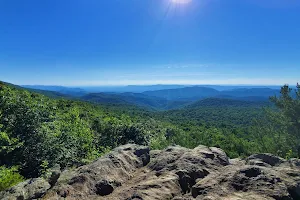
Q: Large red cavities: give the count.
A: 0